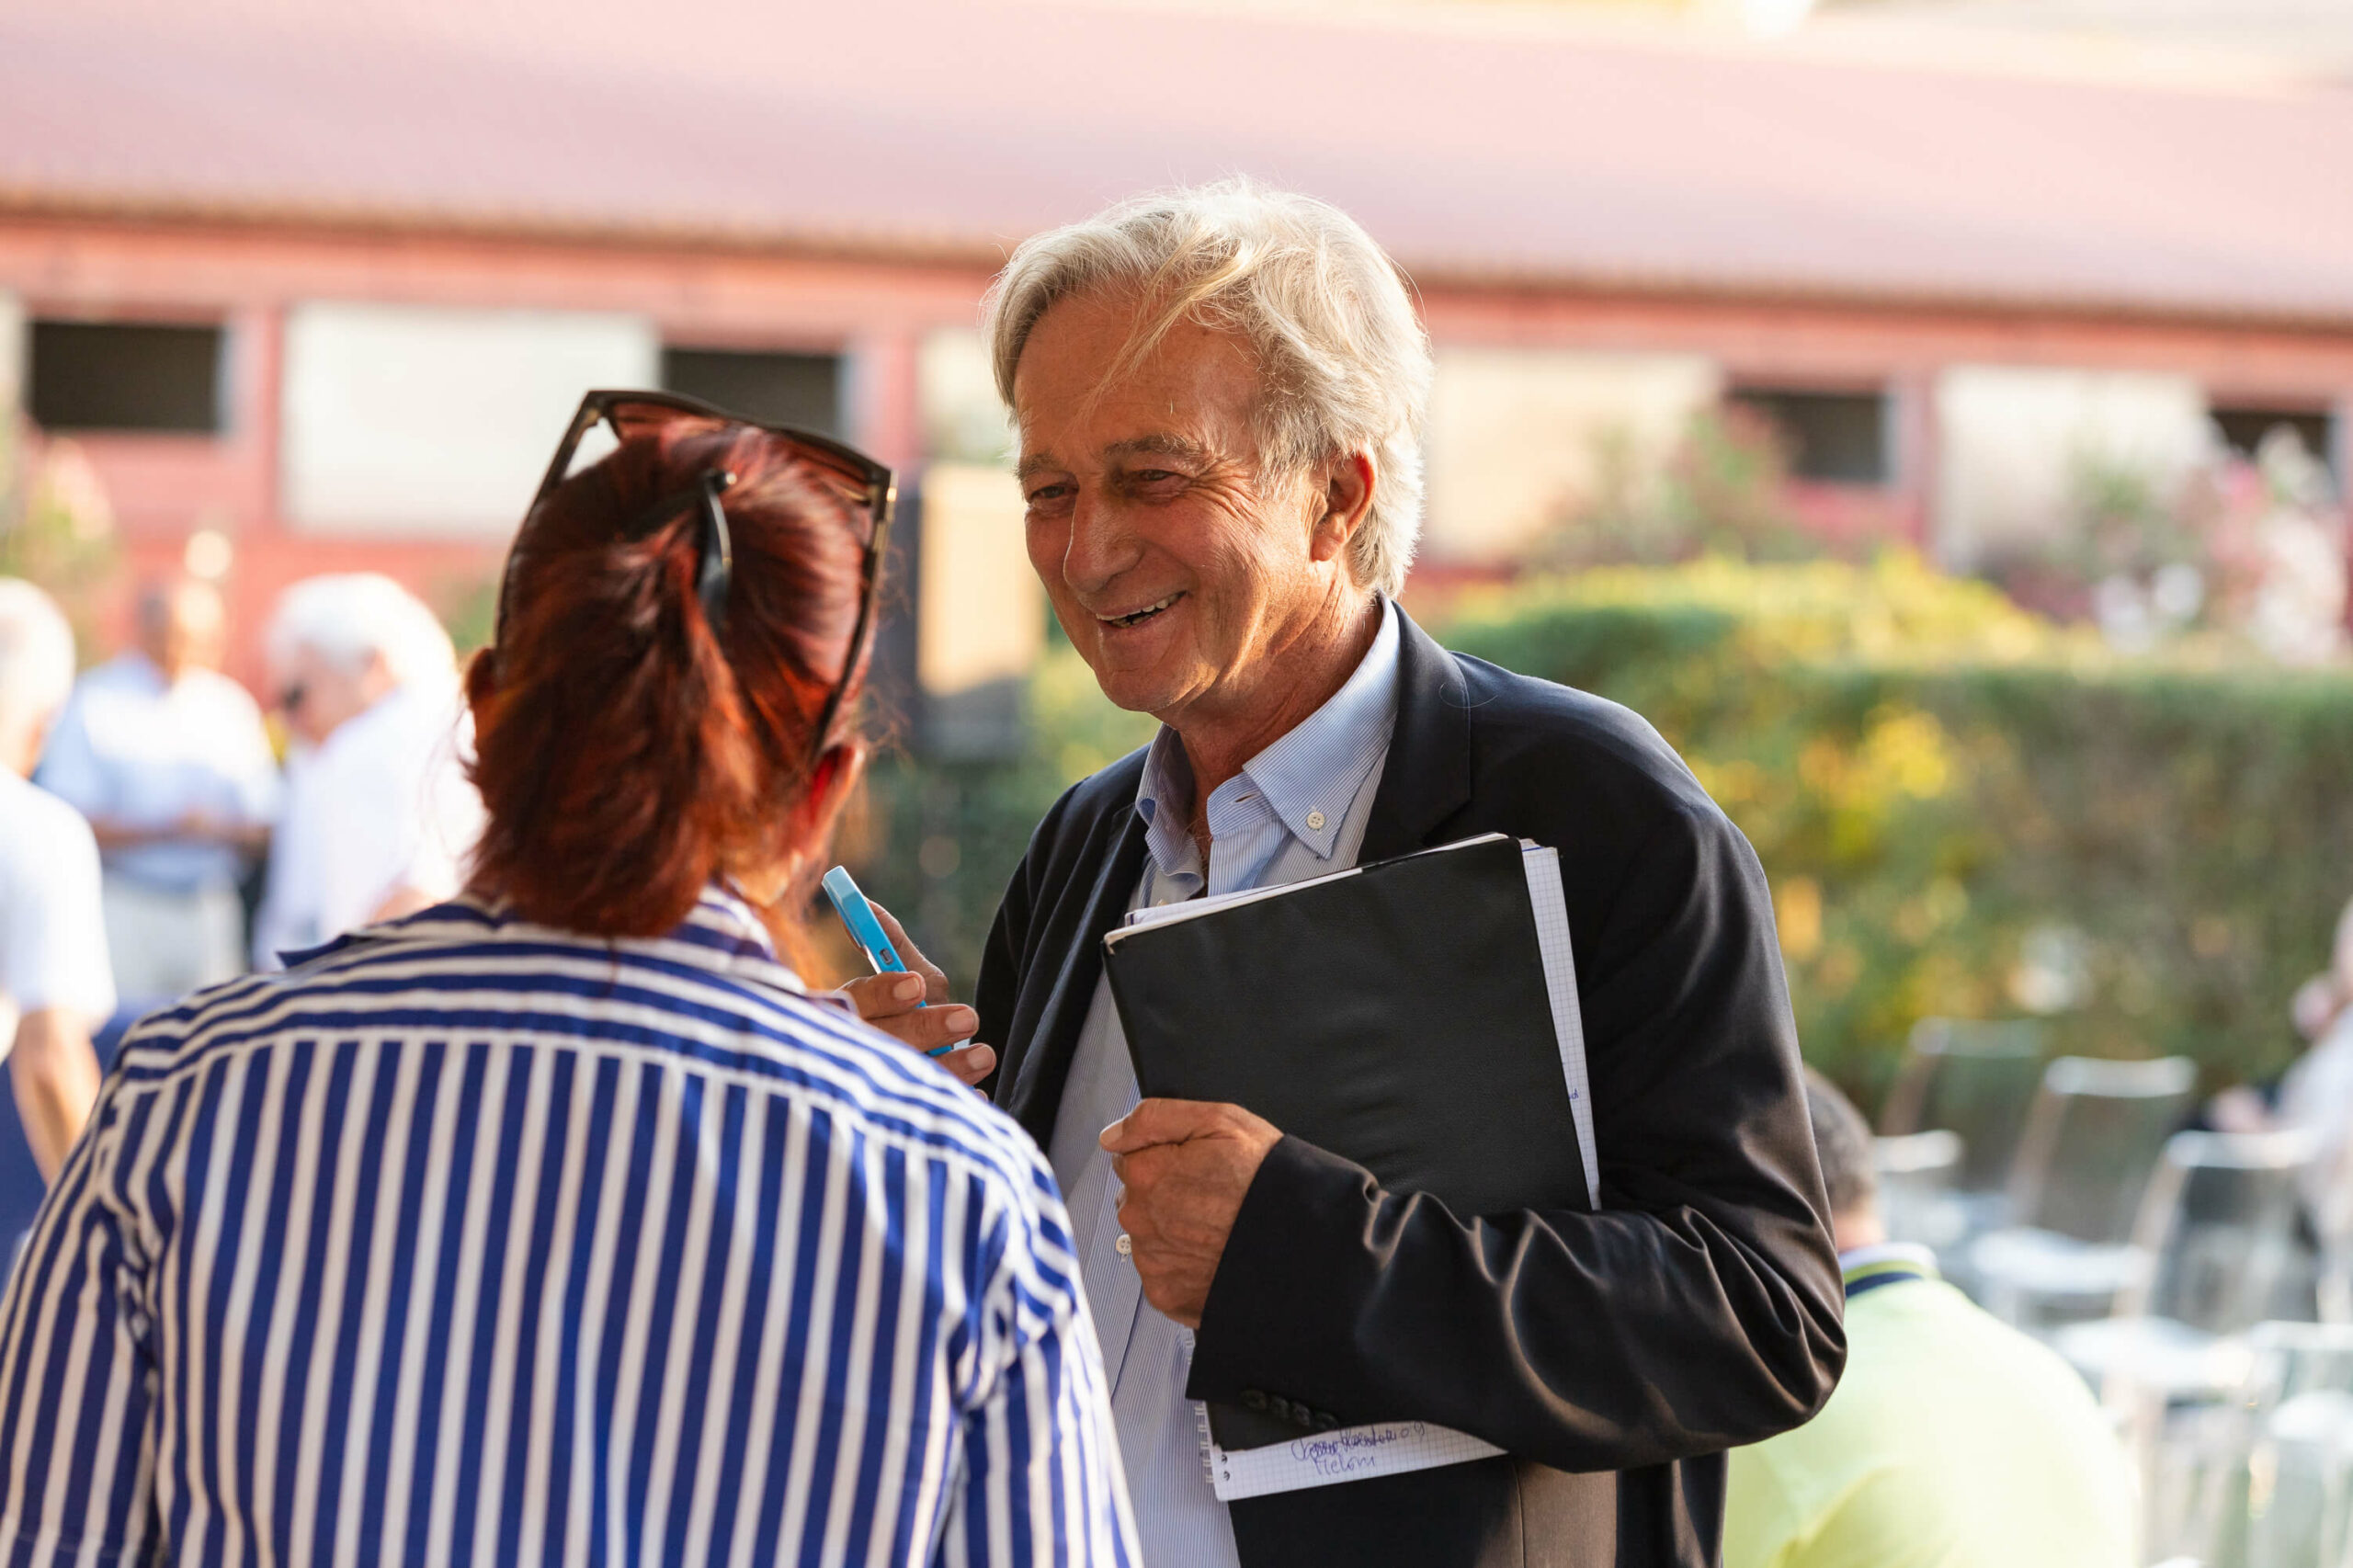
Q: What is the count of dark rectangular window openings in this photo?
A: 4